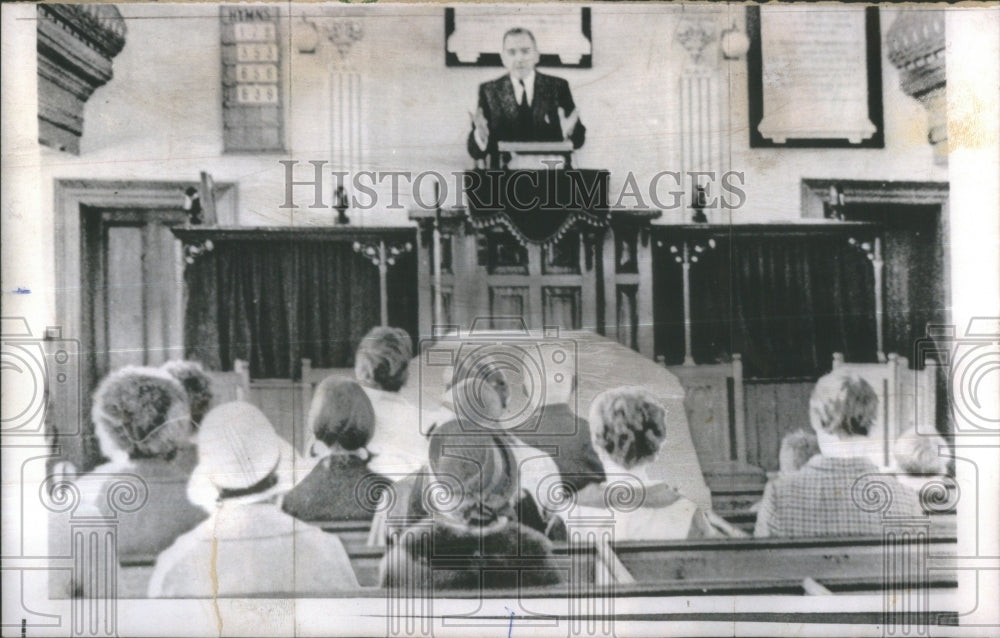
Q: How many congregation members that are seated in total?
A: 12